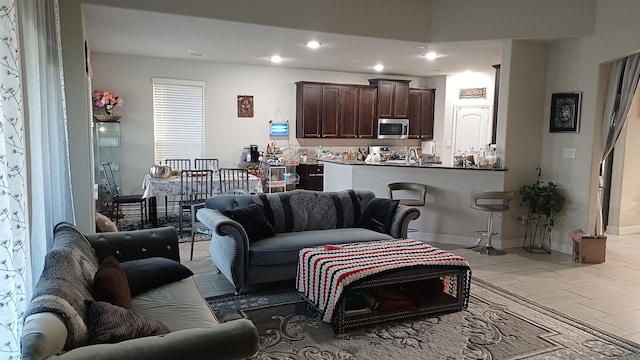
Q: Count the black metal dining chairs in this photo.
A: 5